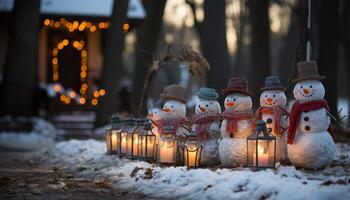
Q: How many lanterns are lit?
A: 7